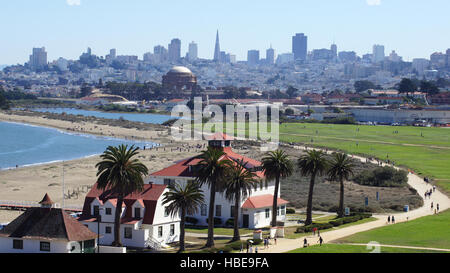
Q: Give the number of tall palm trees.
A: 7